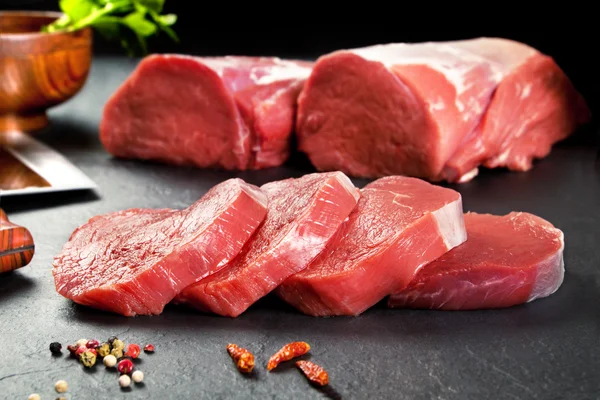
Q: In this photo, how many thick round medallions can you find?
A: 4